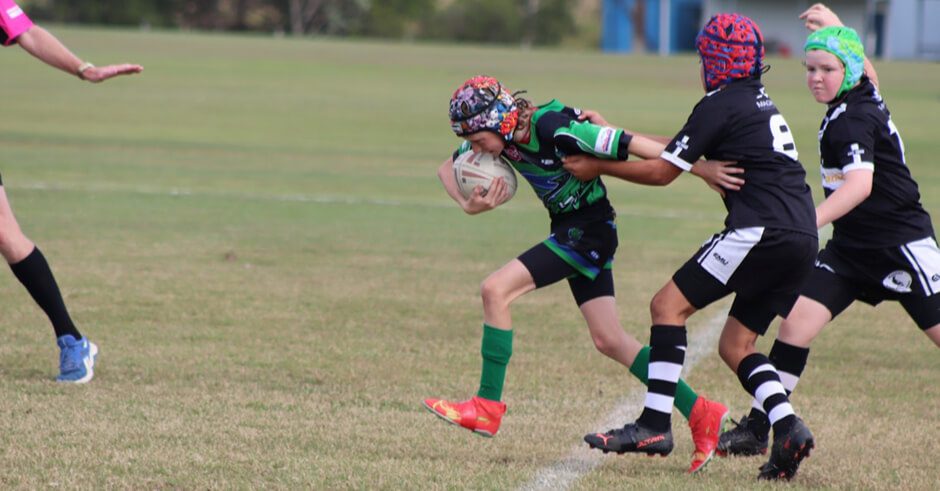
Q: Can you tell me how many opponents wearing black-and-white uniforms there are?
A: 2